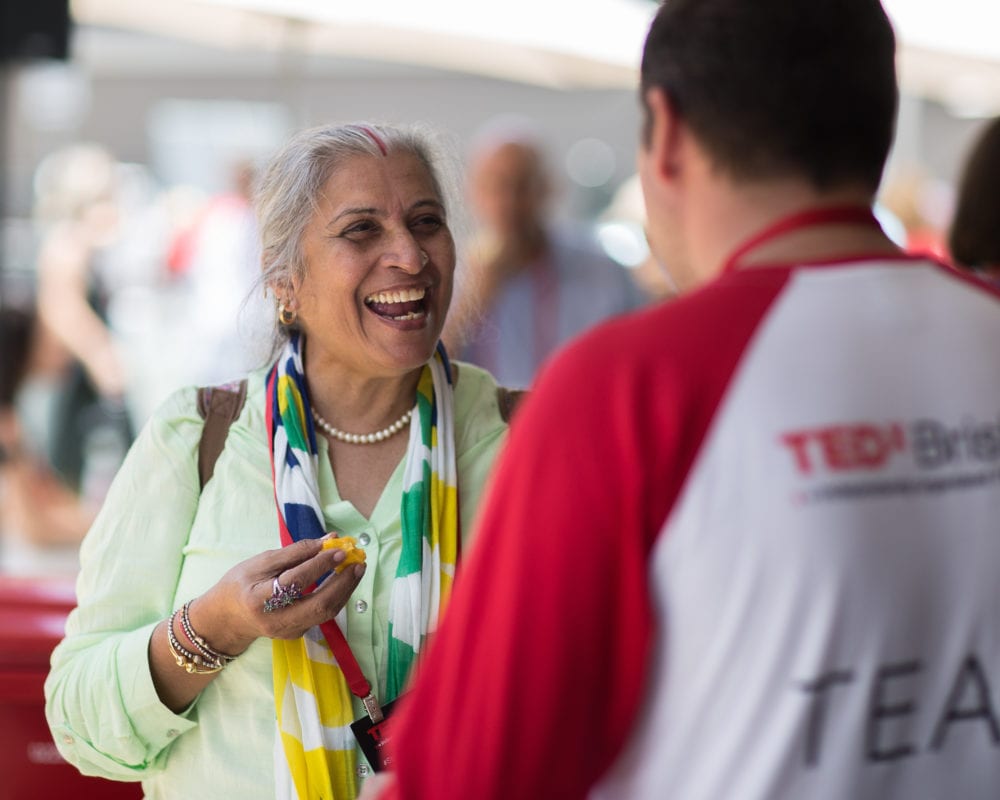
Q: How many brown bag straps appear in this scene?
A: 2